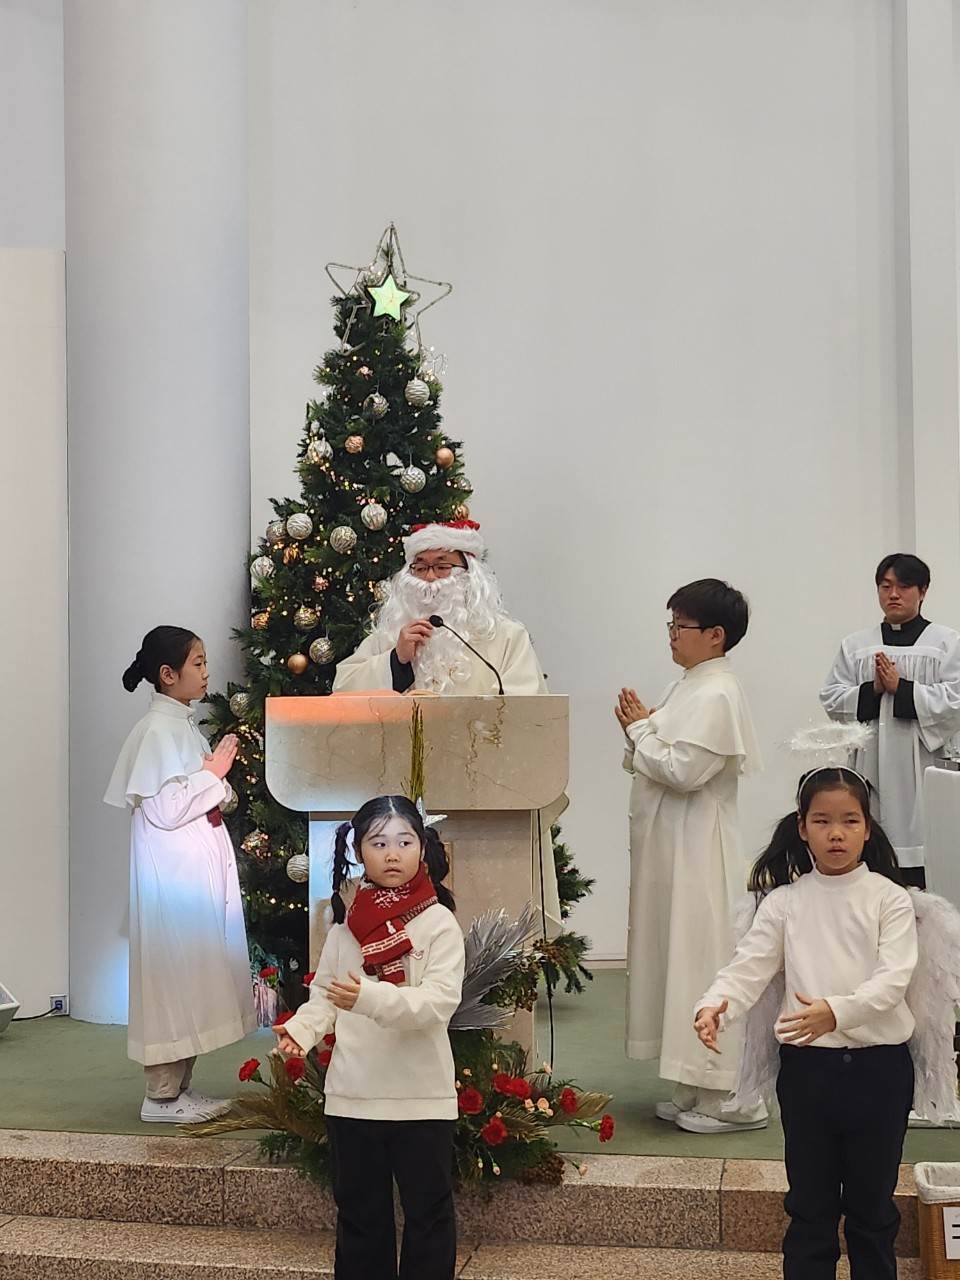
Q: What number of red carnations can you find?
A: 13